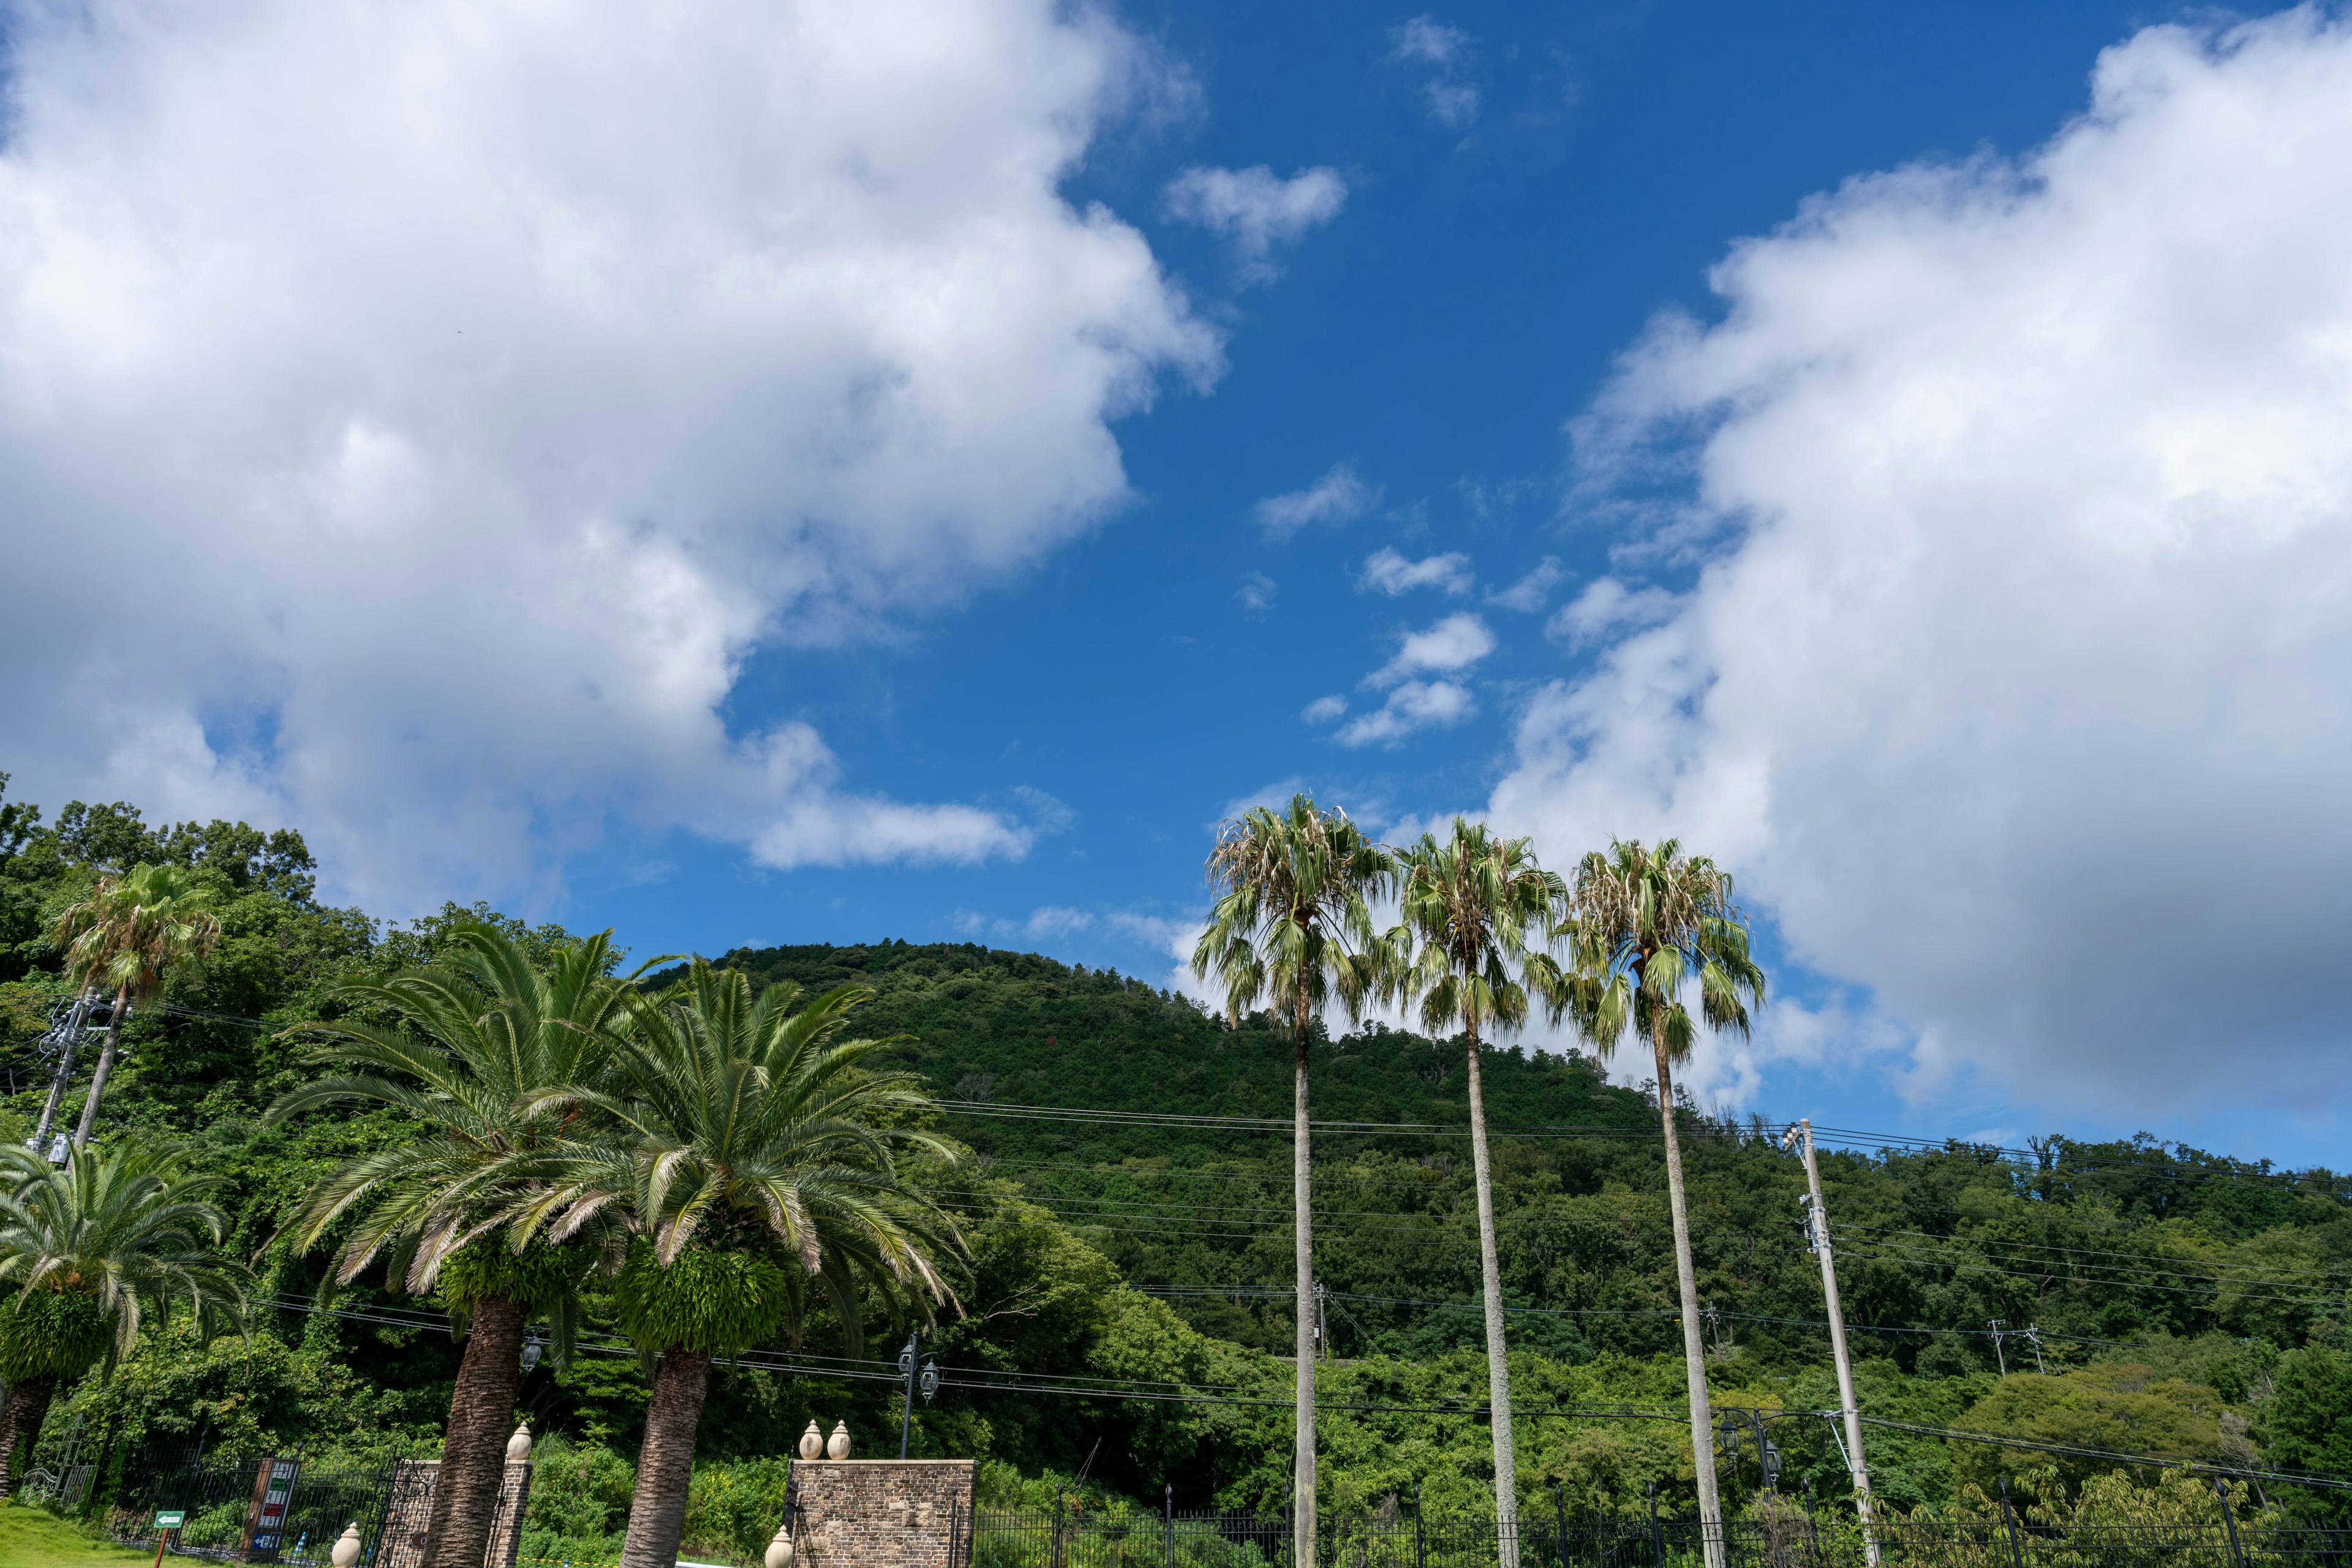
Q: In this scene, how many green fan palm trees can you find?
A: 4